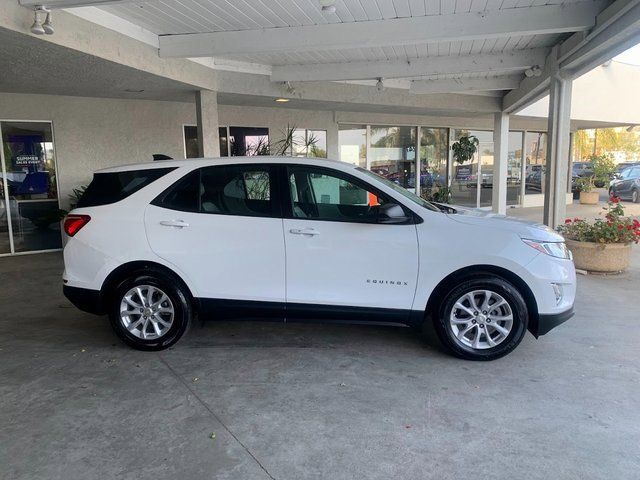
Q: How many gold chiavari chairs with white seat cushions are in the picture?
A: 0